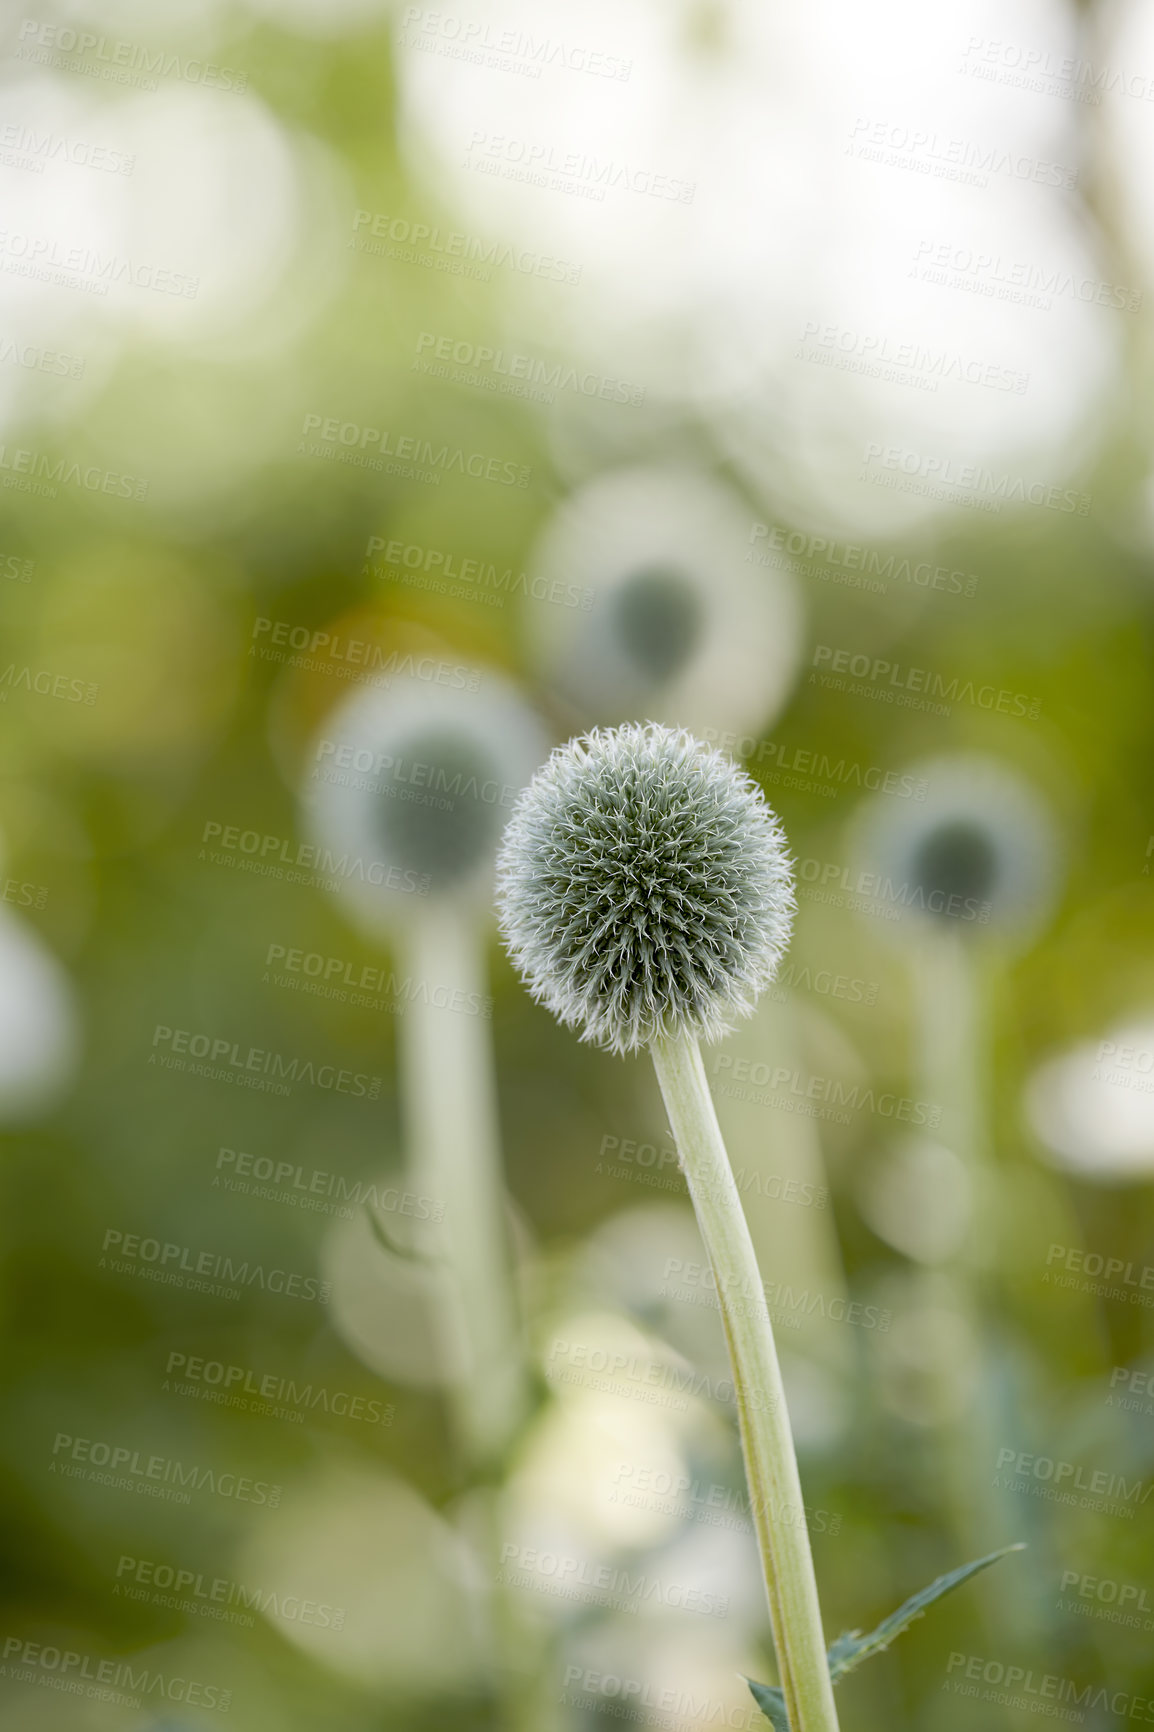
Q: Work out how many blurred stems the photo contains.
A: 3